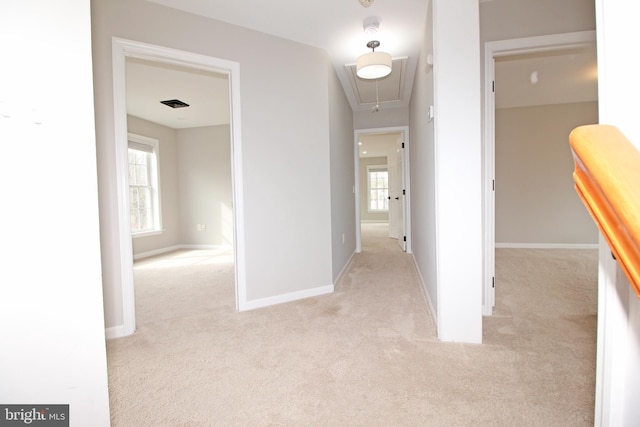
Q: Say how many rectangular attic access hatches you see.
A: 1